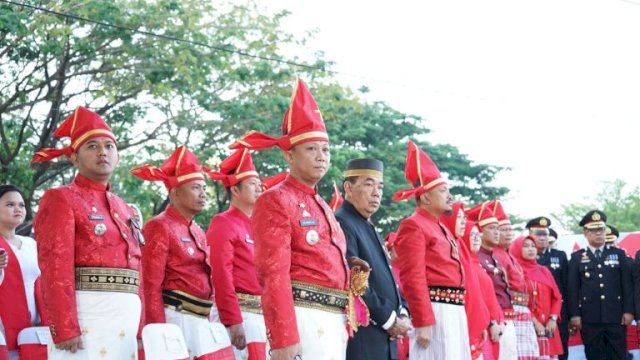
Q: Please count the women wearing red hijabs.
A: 3